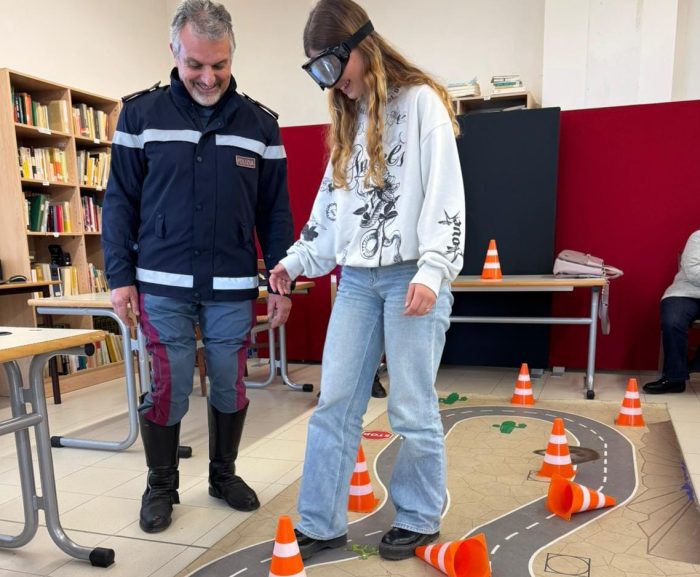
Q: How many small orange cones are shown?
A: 8